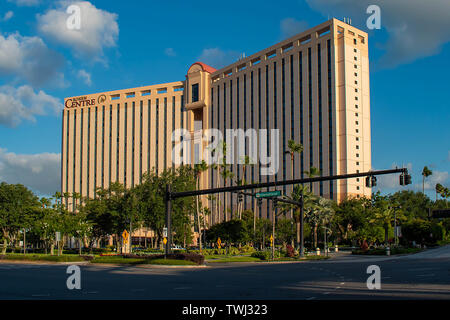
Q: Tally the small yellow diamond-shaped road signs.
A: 4